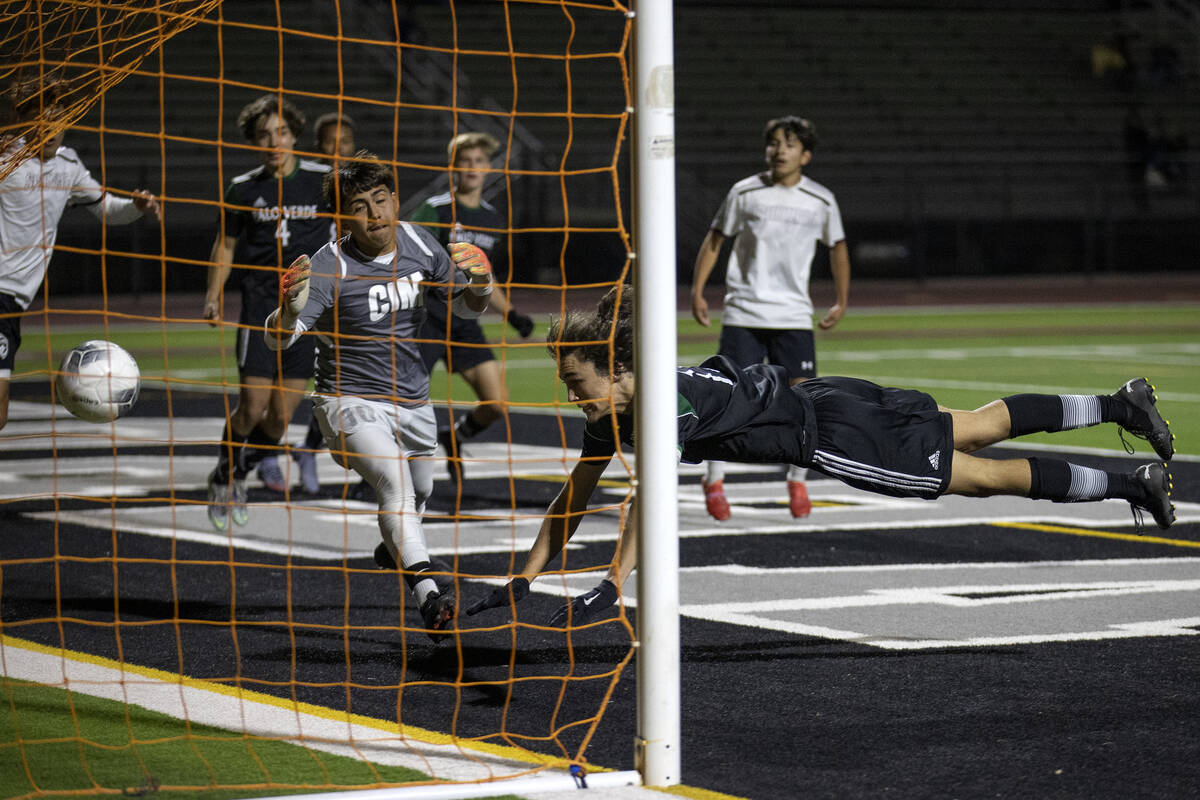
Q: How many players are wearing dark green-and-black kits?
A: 4